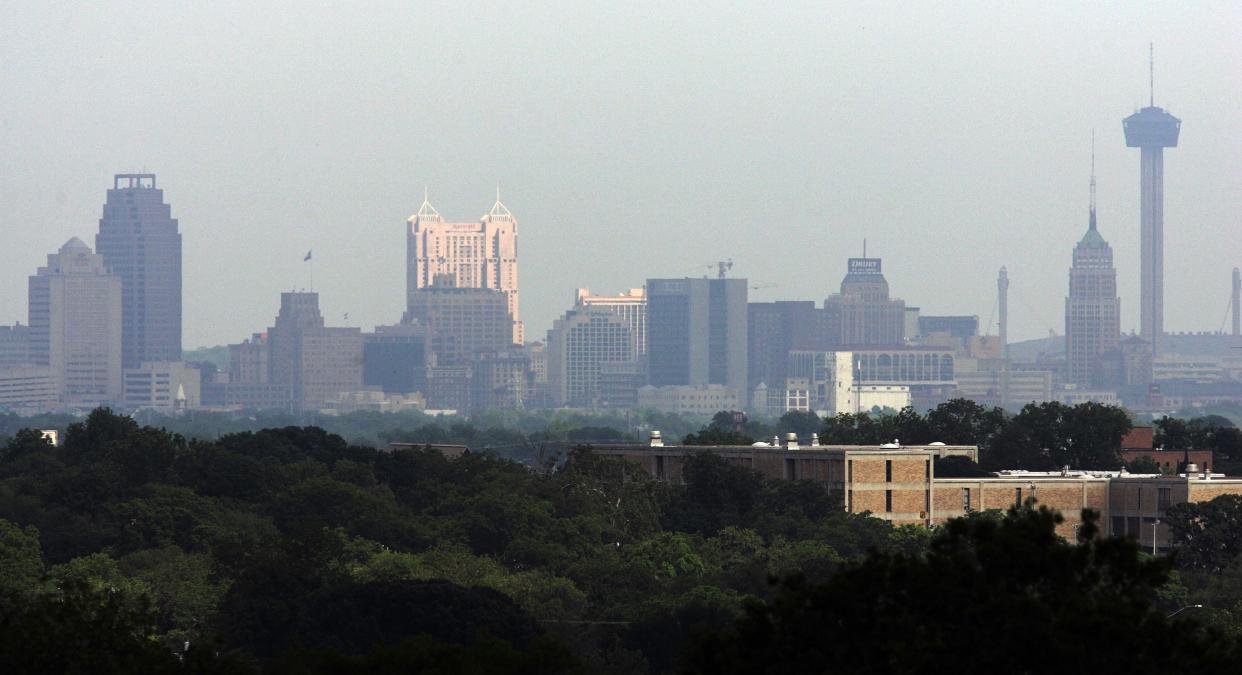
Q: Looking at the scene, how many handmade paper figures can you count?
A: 0